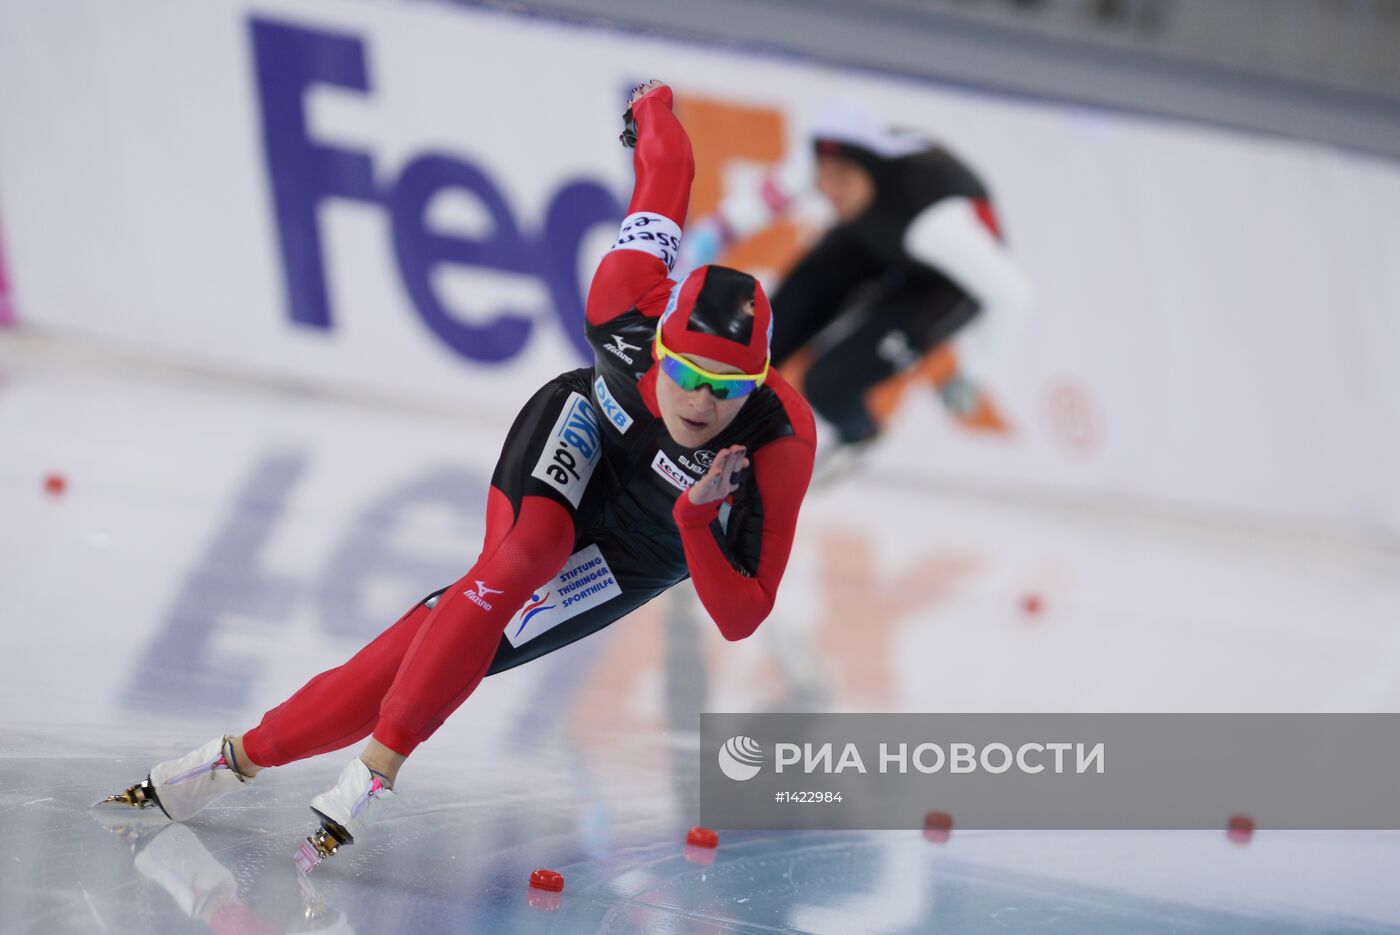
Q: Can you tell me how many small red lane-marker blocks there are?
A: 6